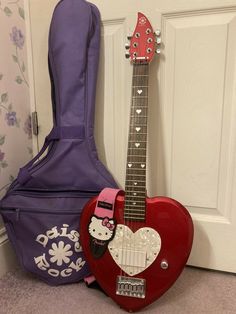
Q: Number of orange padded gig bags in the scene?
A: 0